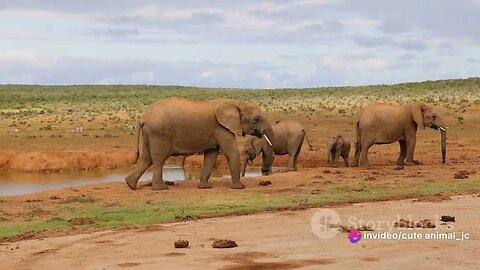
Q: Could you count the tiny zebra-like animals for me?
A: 2